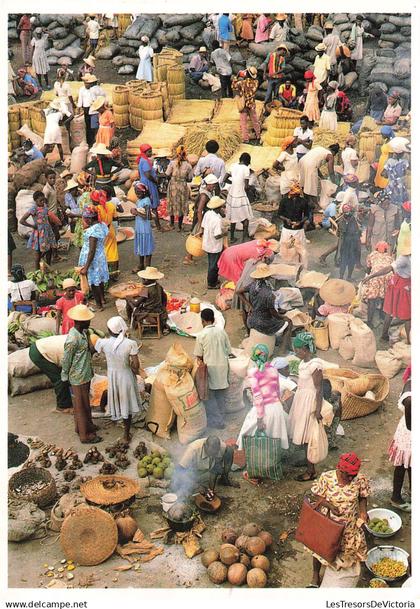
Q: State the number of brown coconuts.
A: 12